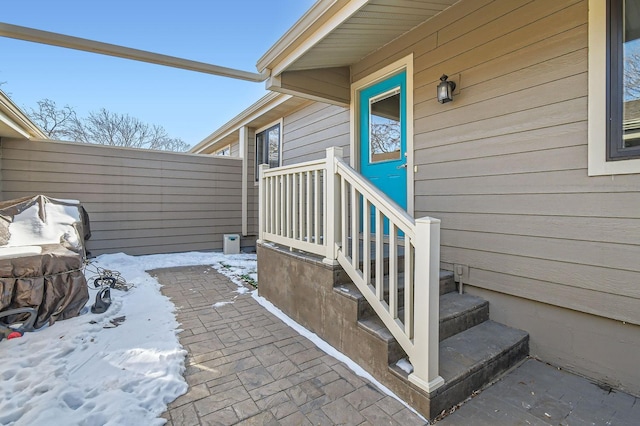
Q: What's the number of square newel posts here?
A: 3